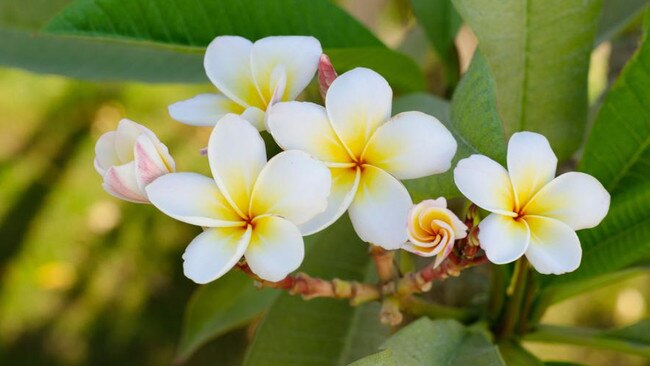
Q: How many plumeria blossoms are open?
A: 4